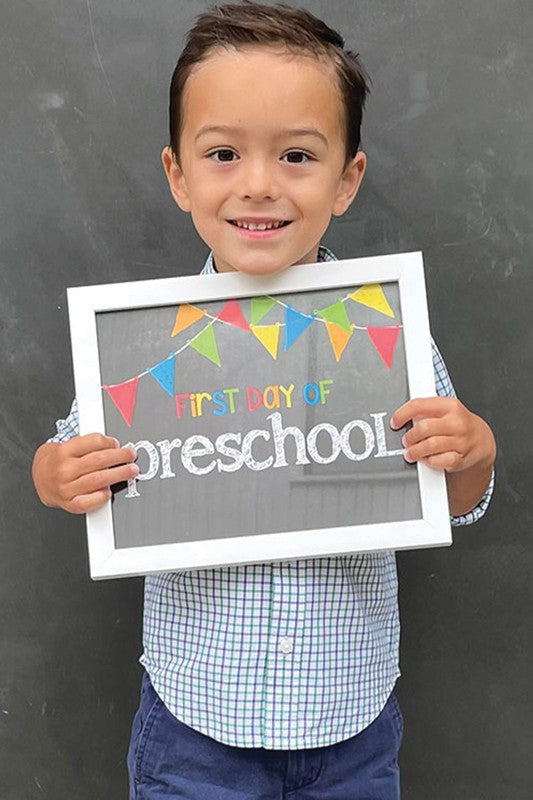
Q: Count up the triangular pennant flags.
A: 12